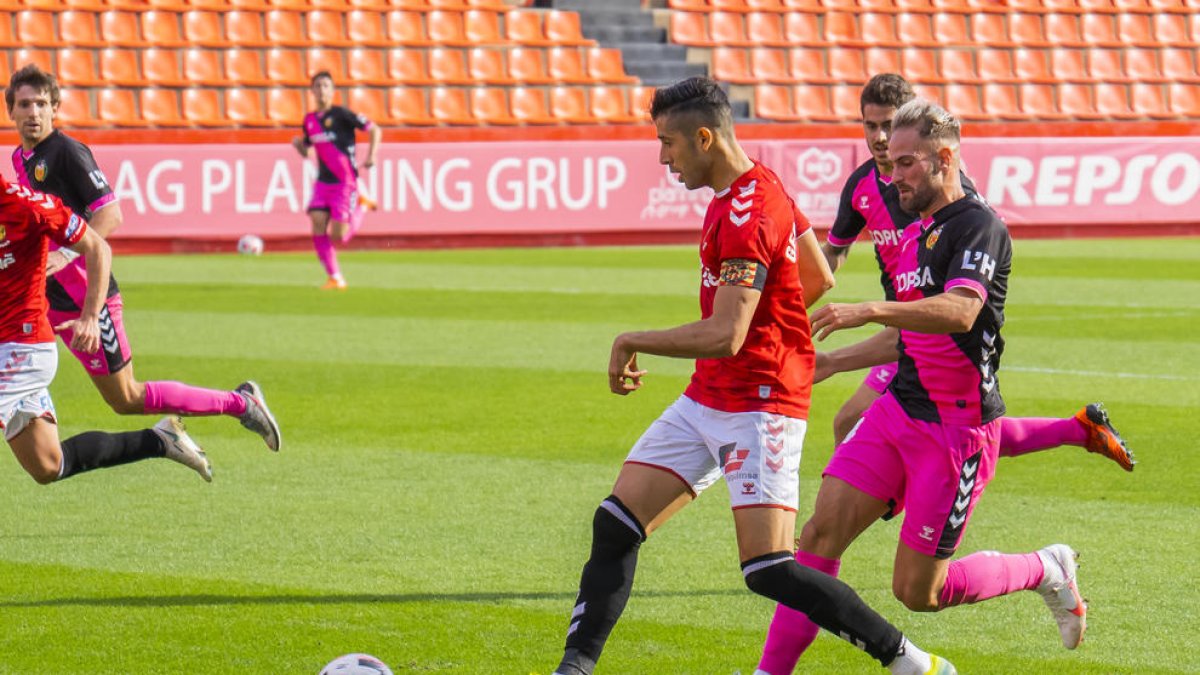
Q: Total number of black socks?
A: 3